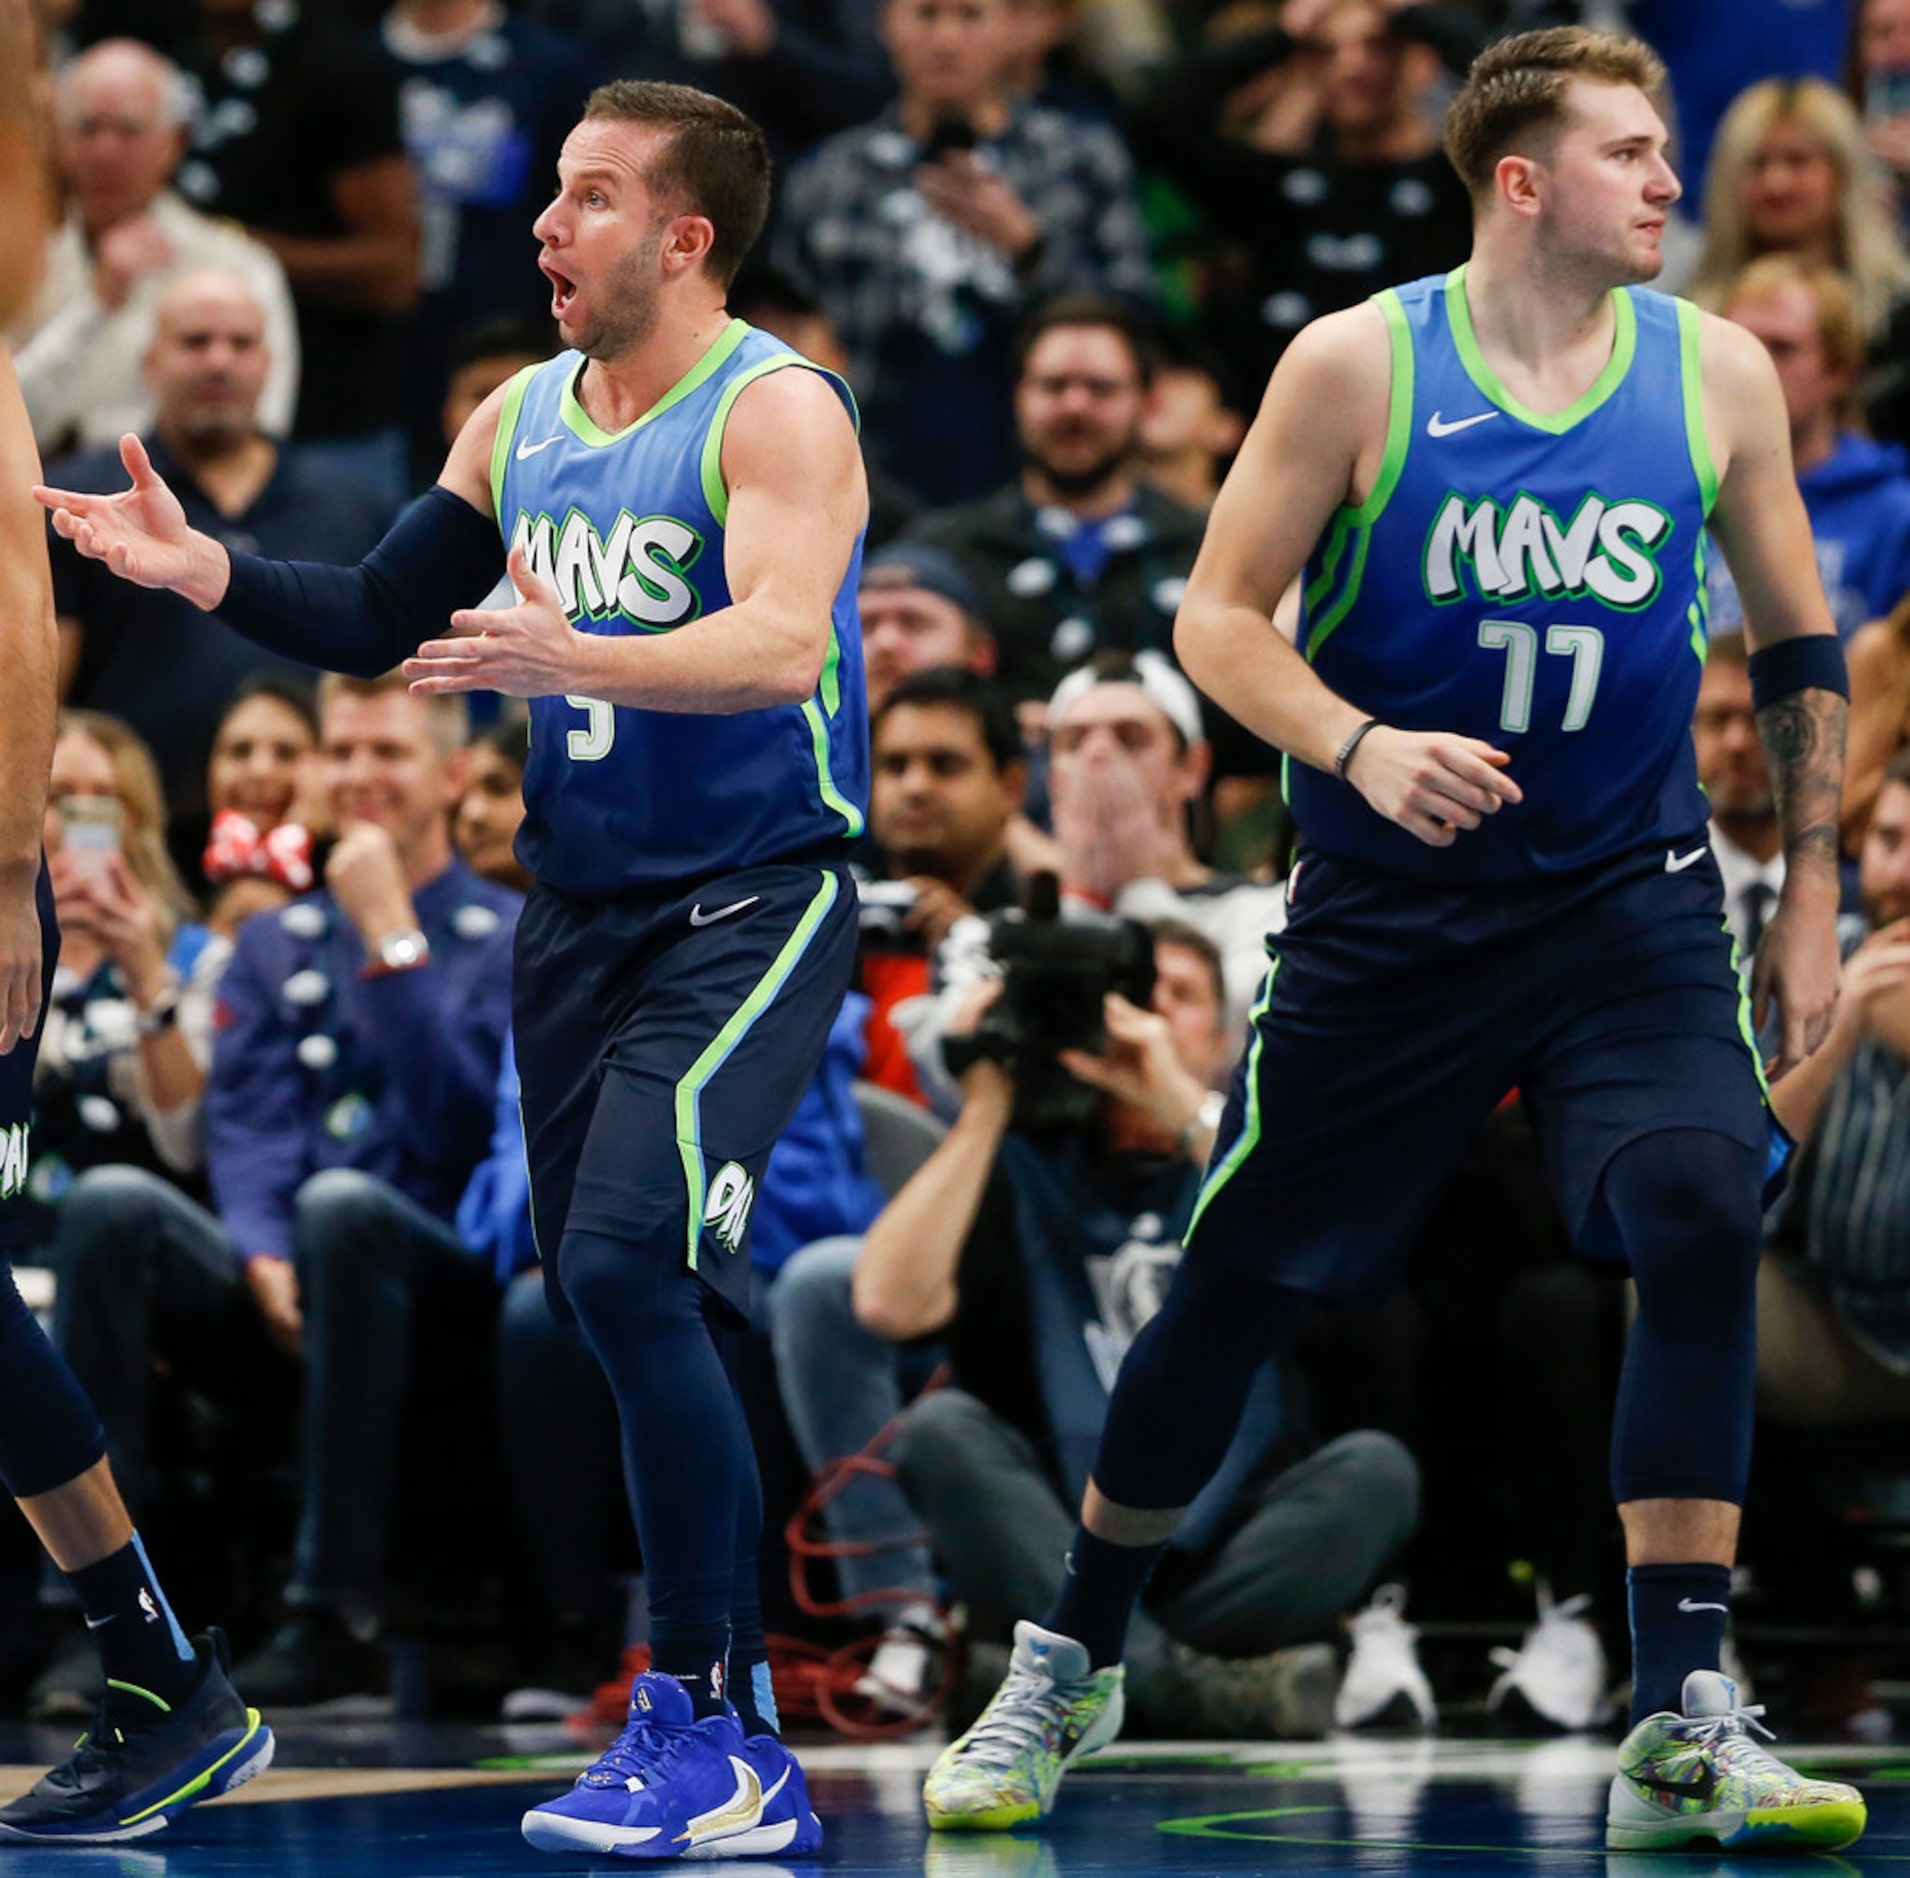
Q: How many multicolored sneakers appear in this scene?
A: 2